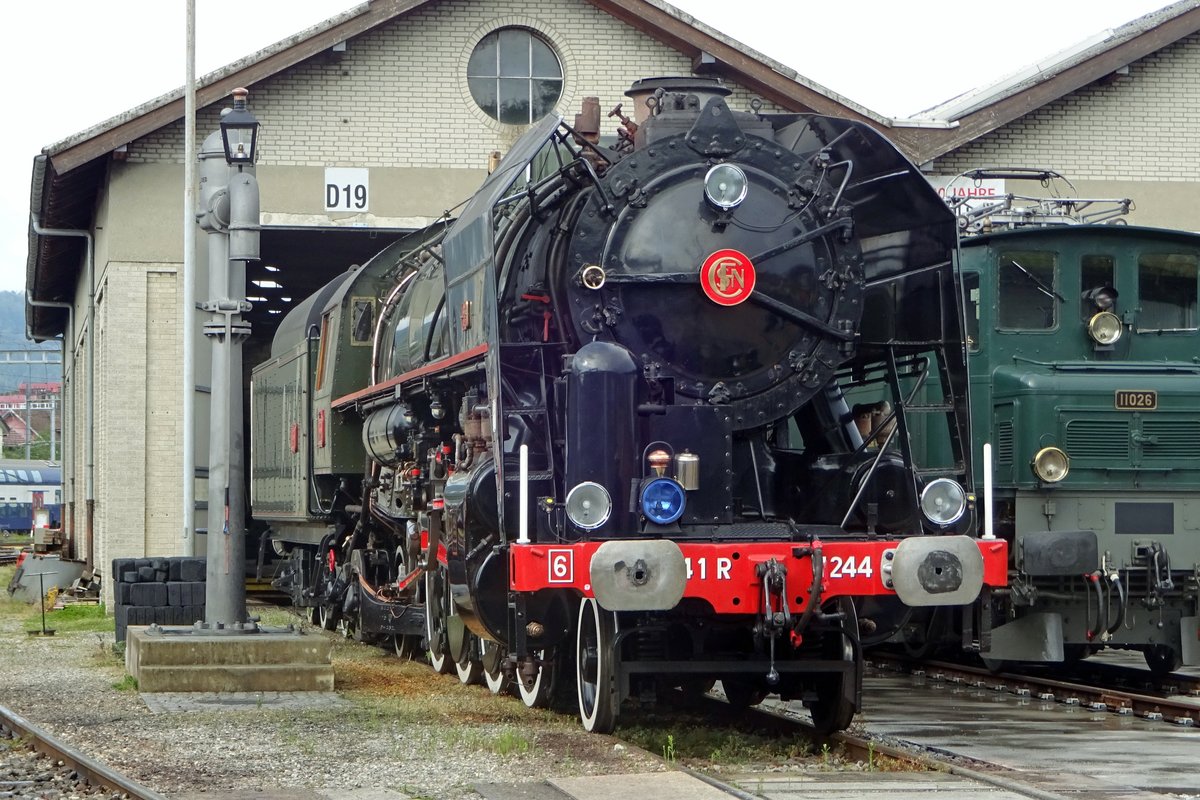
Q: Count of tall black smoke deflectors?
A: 2